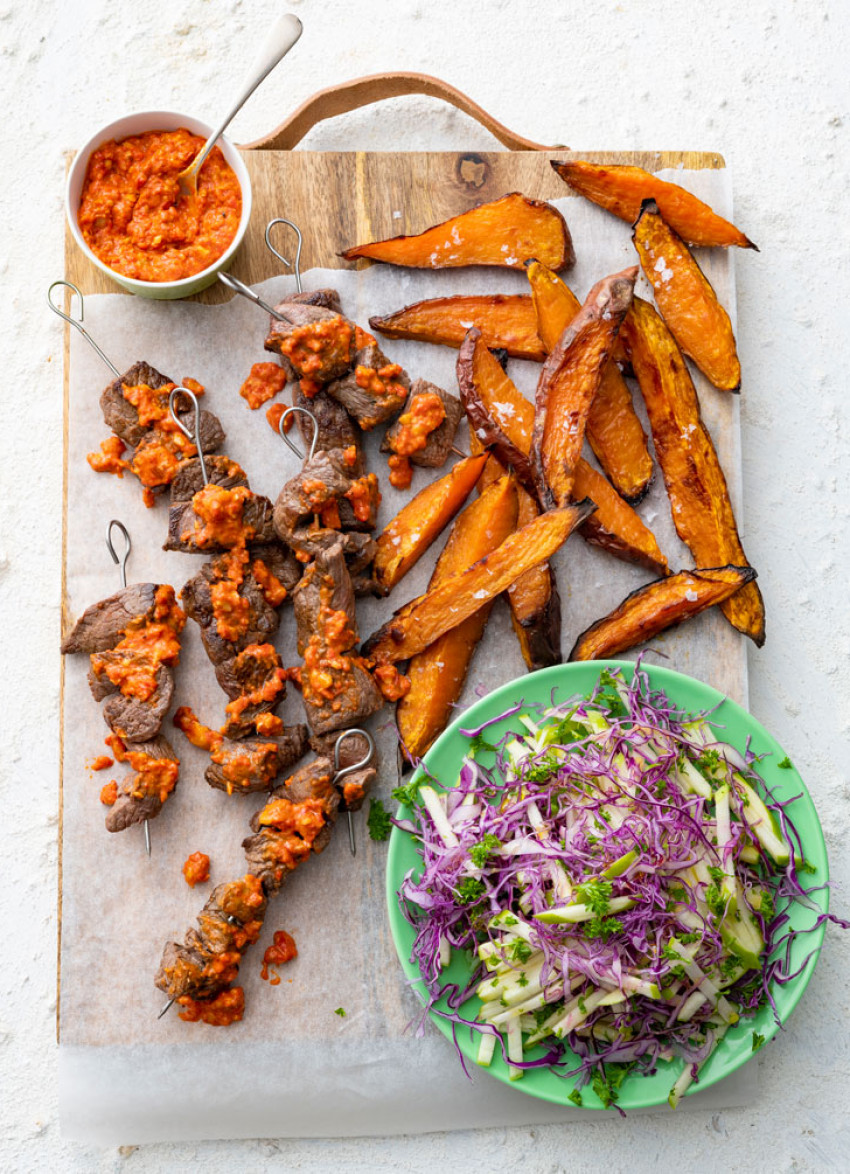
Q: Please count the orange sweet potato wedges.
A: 13